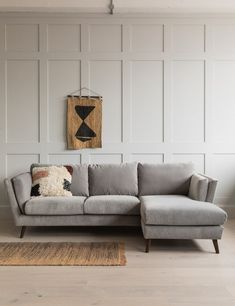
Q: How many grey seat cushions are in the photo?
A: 3